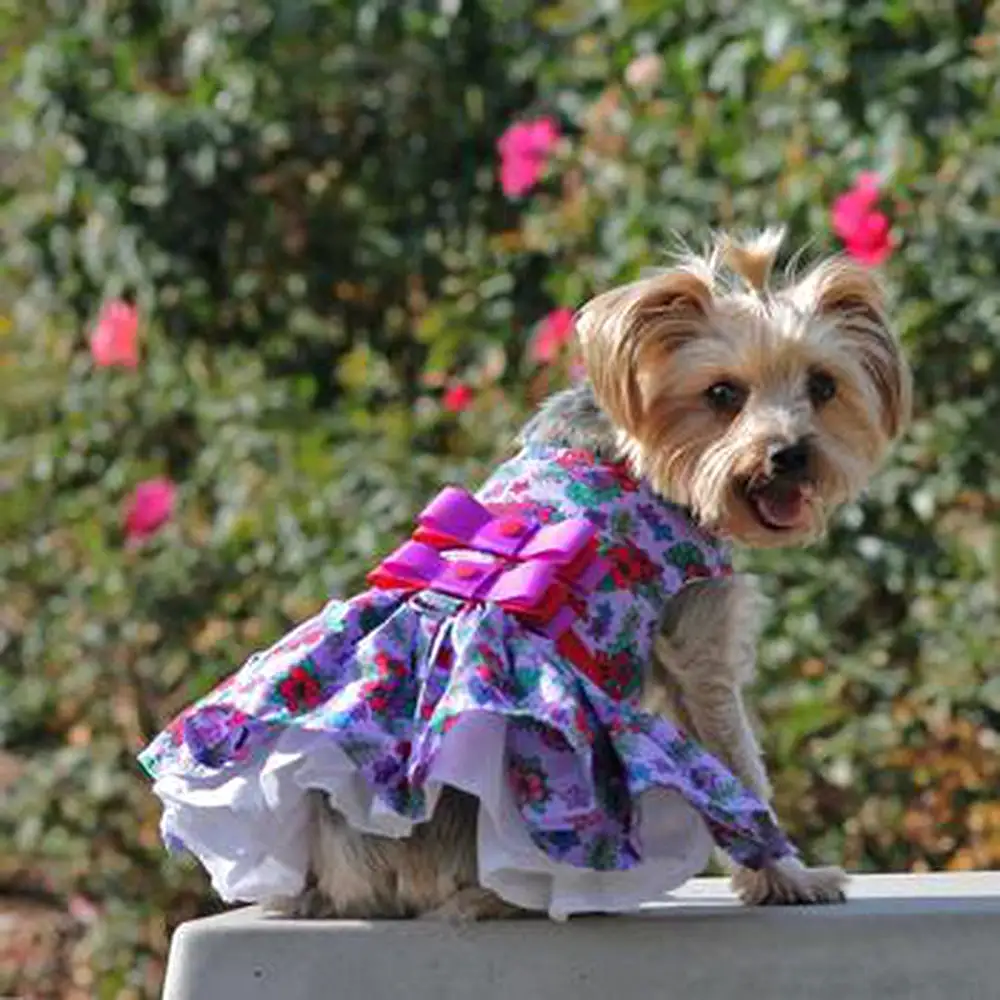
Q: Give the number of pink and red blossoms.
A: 6